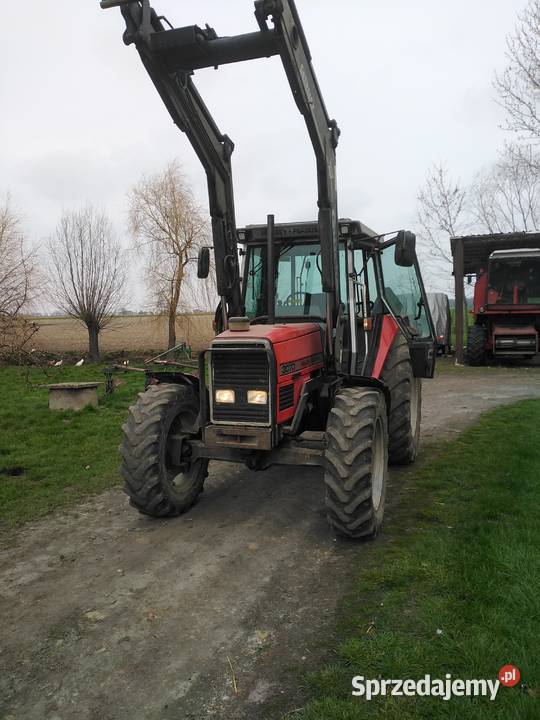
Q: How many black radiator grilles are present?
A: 1